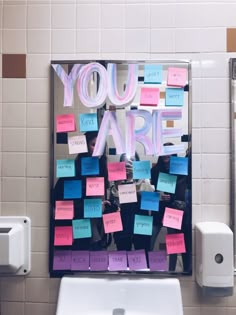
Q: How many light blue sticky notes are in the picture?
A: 9